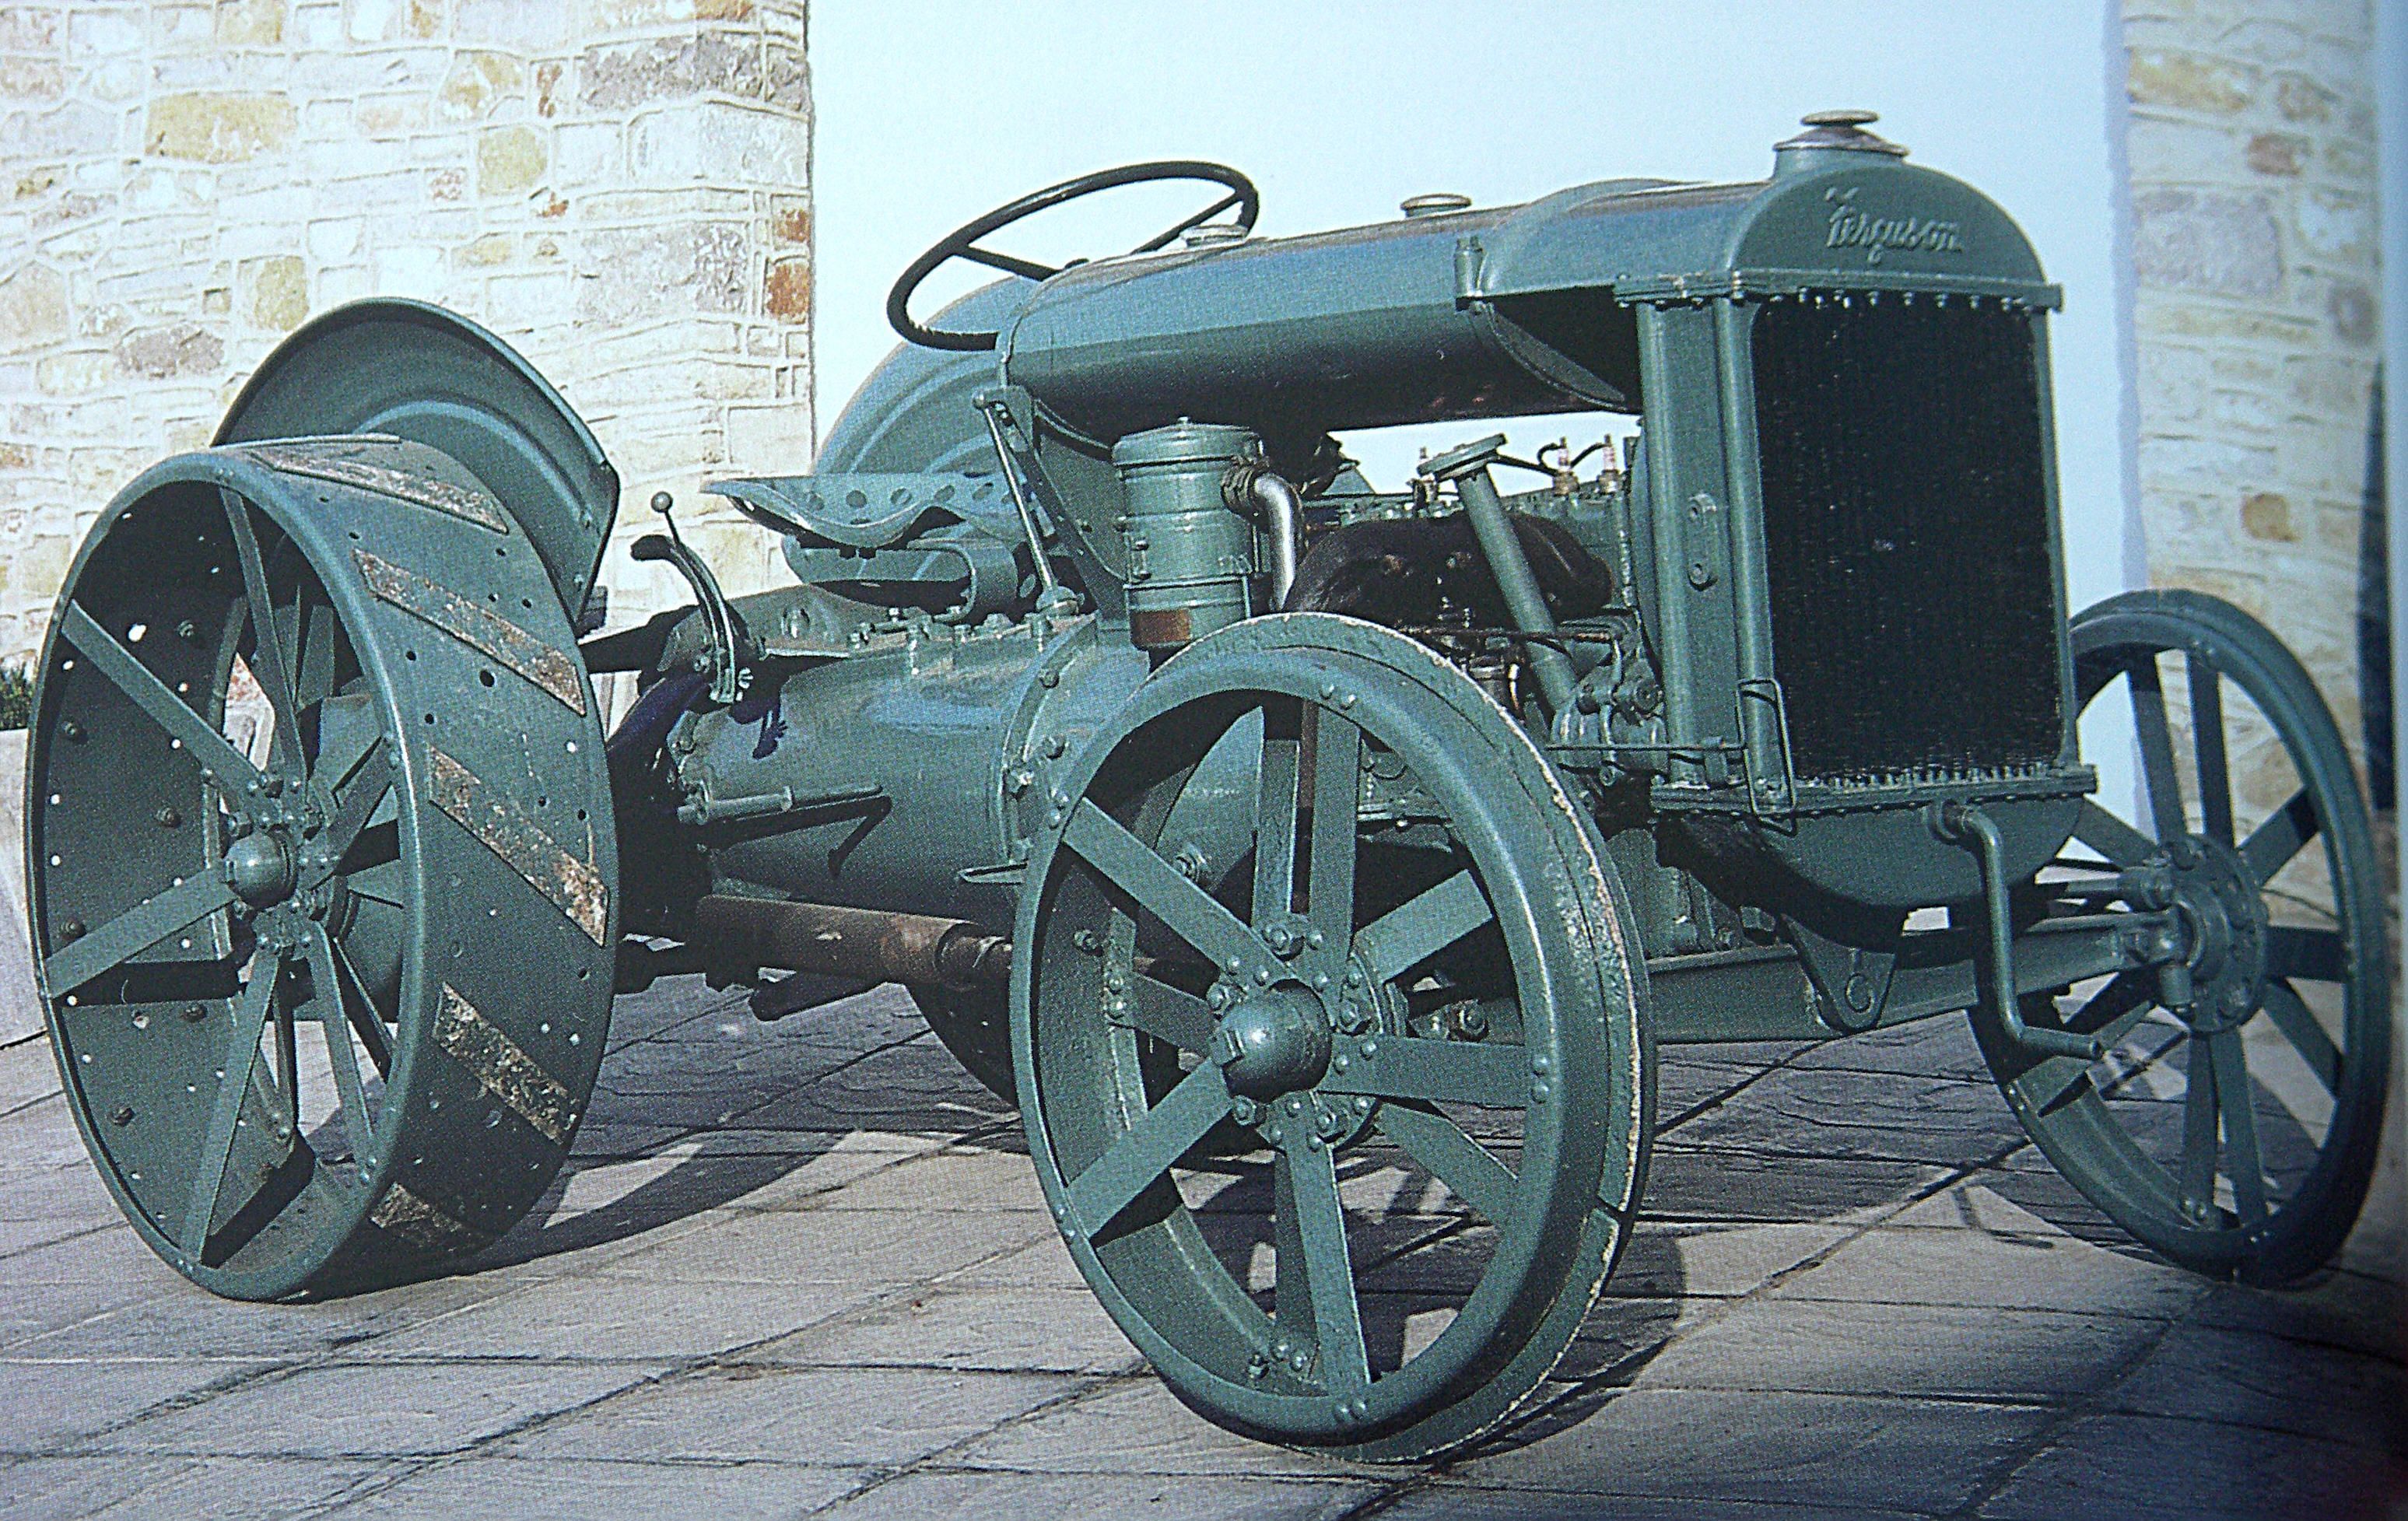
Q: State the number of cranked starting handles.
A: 1